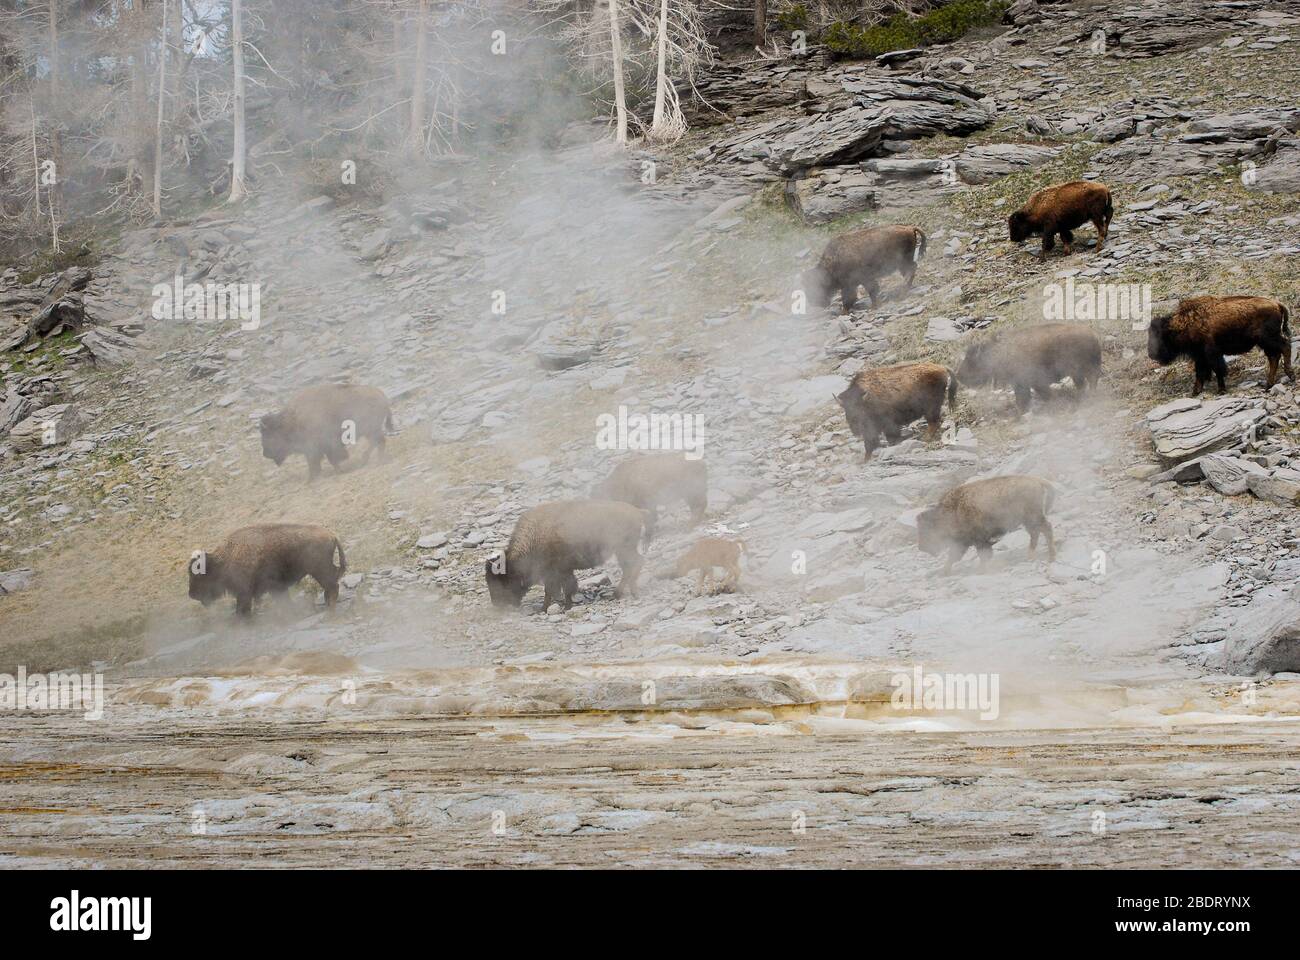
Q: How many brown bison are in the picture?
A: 11